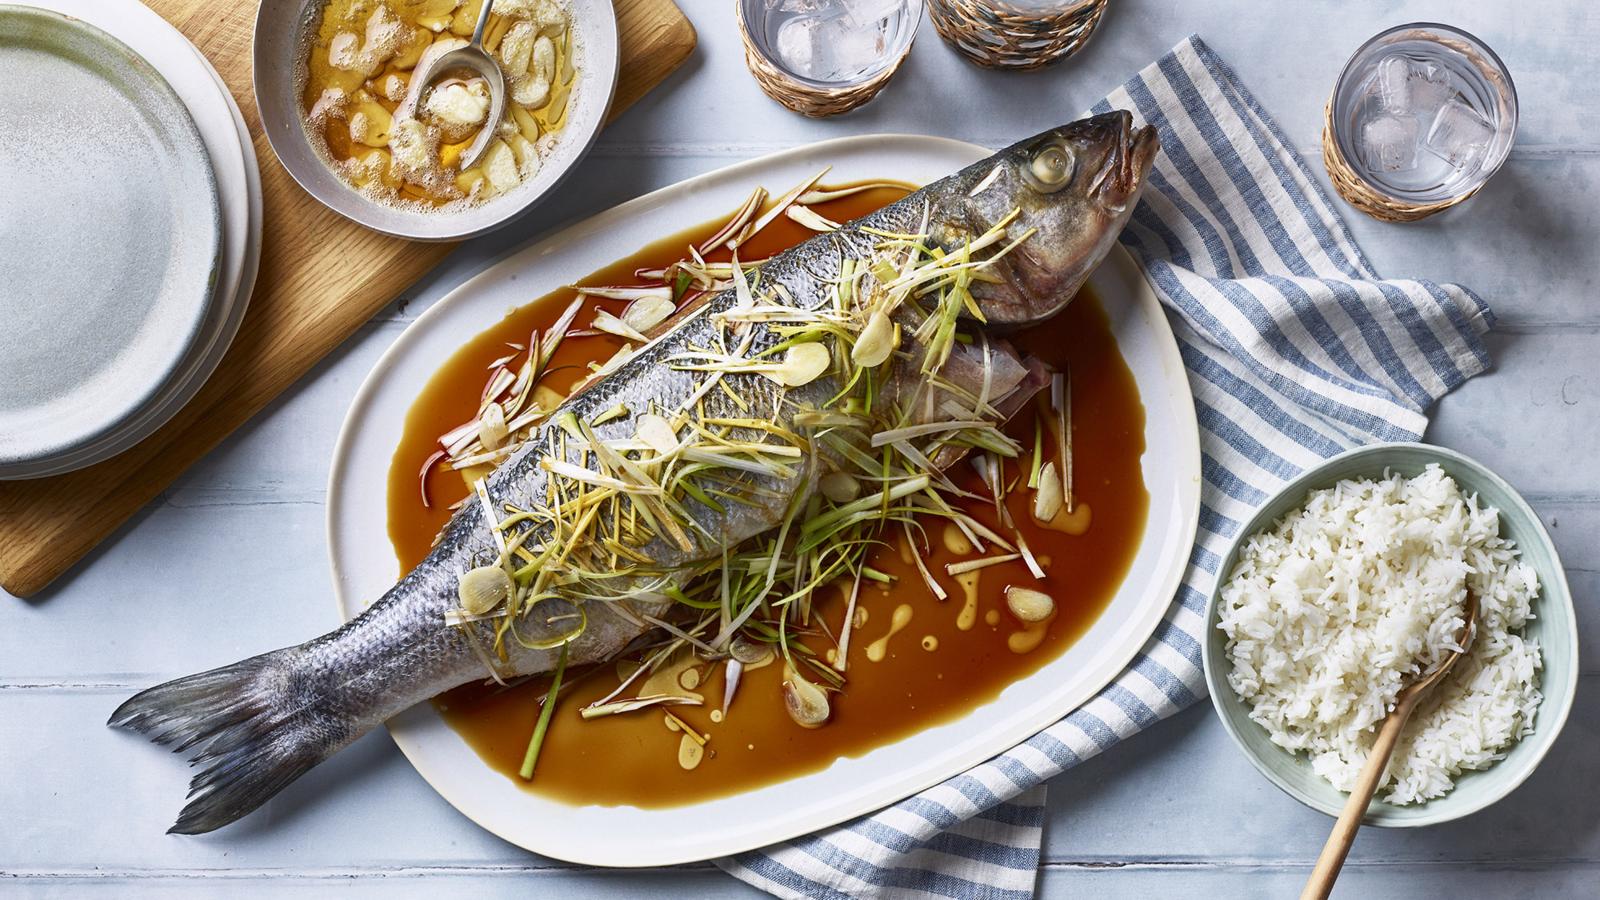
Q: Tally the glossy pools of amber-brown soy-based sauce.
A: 1